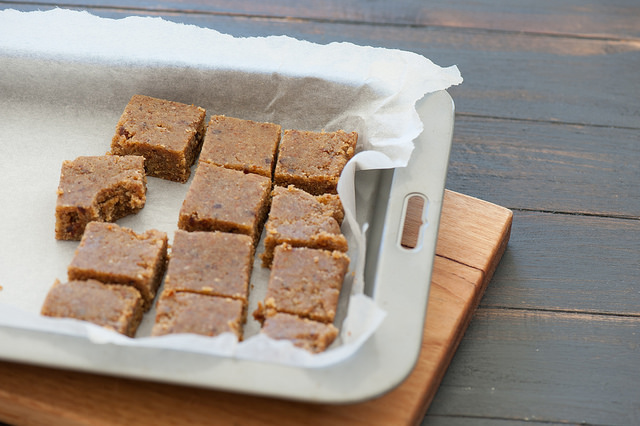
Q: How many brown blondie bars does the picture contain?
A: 12